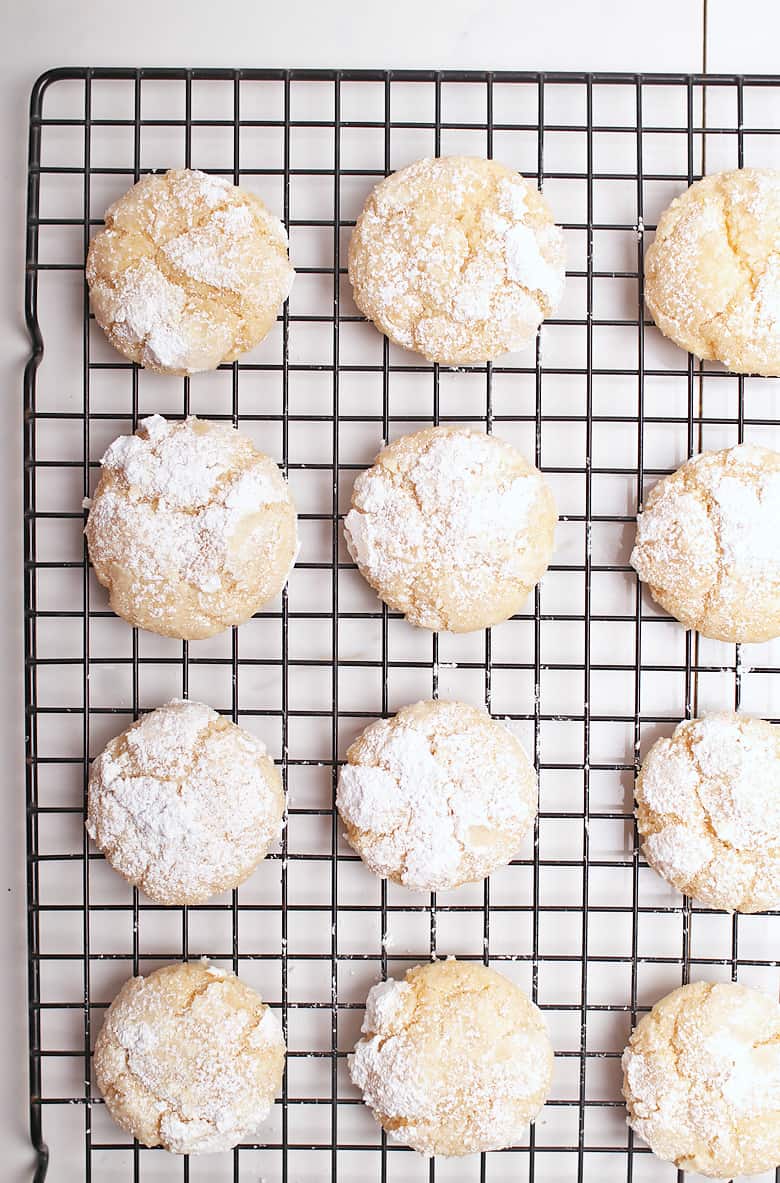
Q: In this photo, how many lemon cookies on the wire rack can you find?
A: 12